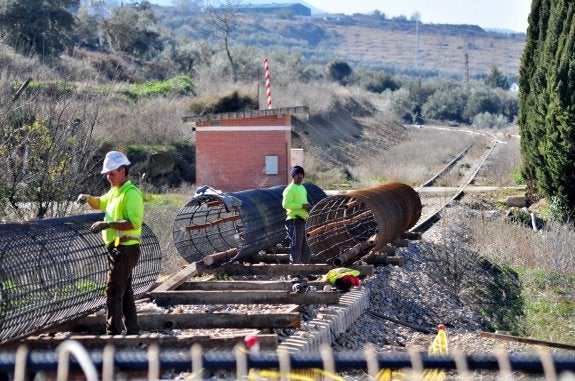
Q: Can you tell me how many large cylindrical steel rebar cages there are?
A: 3